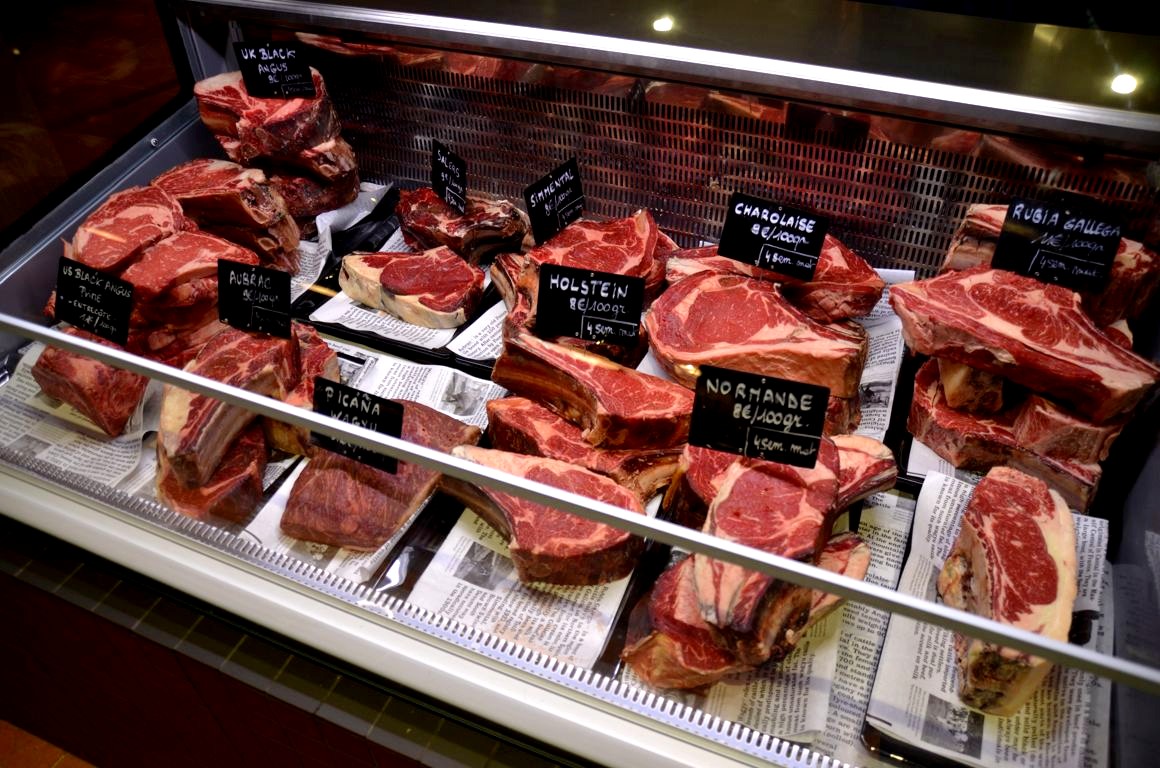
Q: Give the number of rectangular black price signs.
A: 10